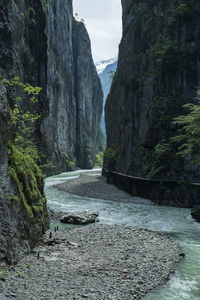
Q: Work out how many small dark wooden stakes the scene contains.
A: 4